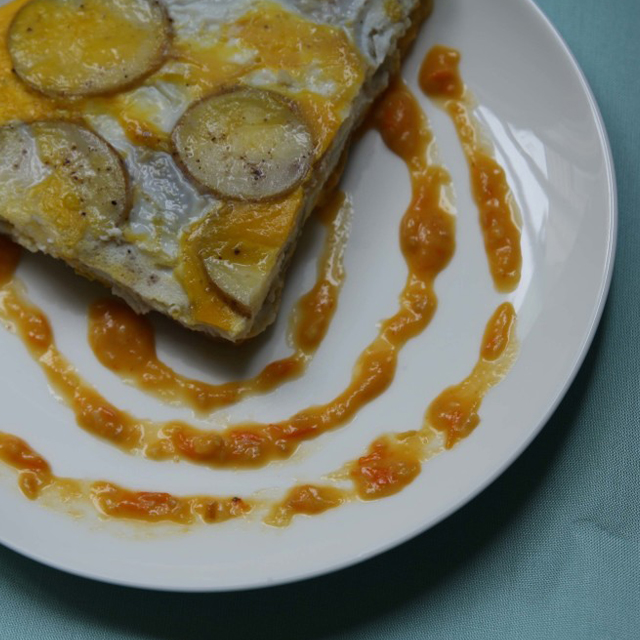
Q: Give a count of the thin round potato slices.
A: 4